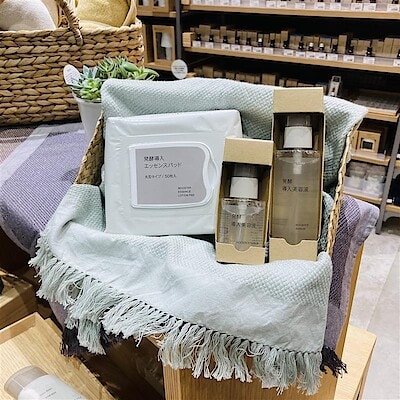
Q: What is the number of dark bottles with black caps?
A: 12